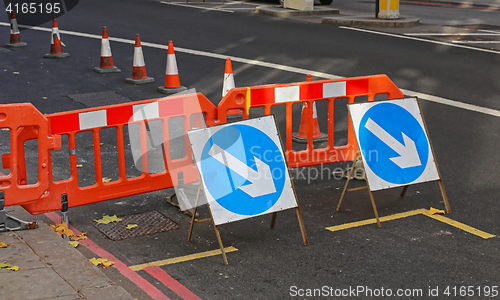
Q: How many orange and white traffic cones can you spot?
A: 7